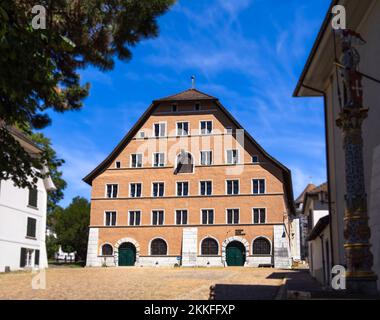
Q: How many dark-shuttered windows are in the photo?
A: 3